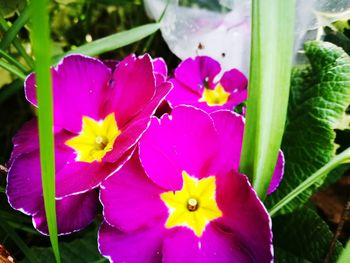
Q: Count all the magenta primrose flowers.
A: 3